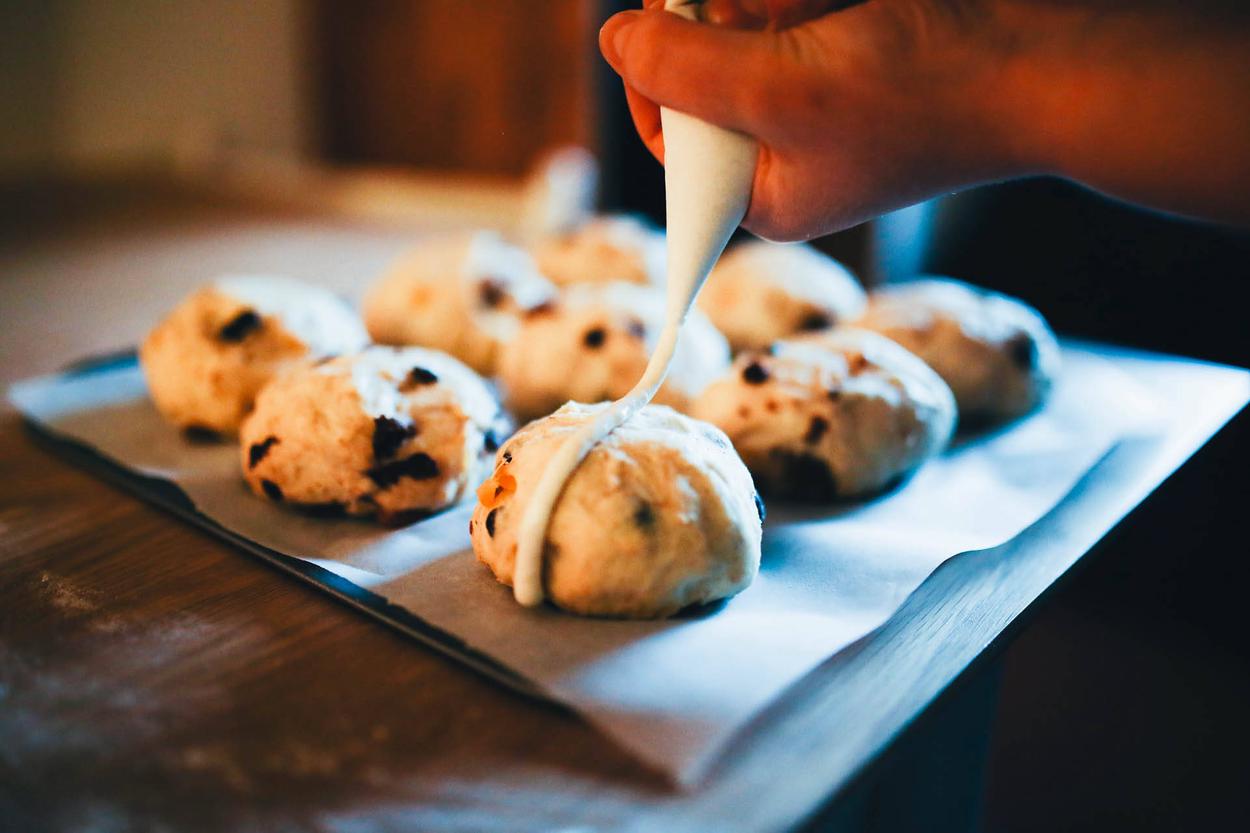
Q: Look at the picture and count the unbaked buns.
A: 9